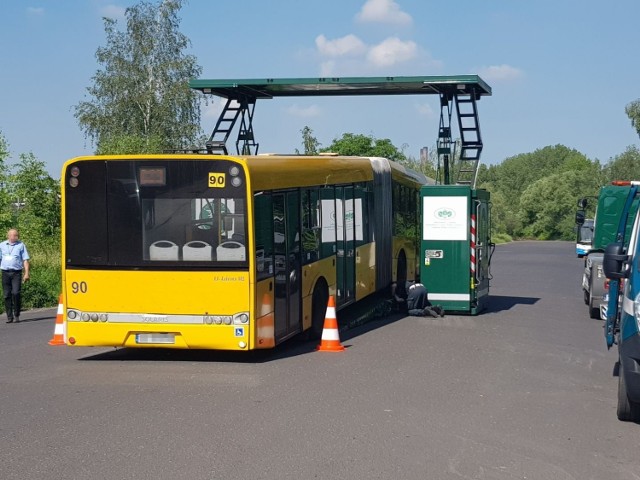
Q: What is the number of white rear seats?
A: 3